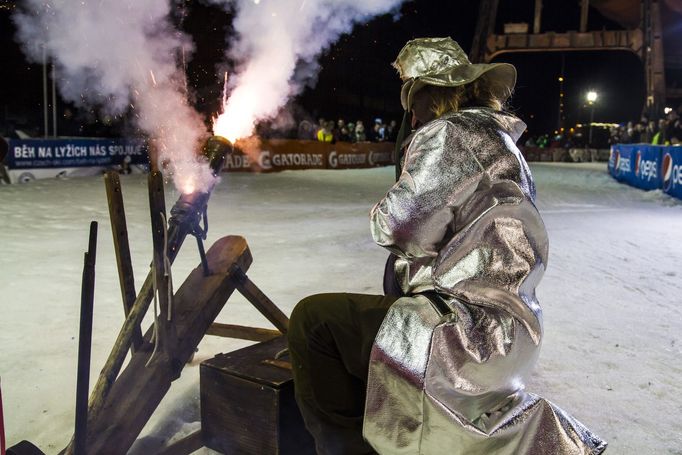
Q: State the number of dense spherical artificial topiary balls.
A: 0